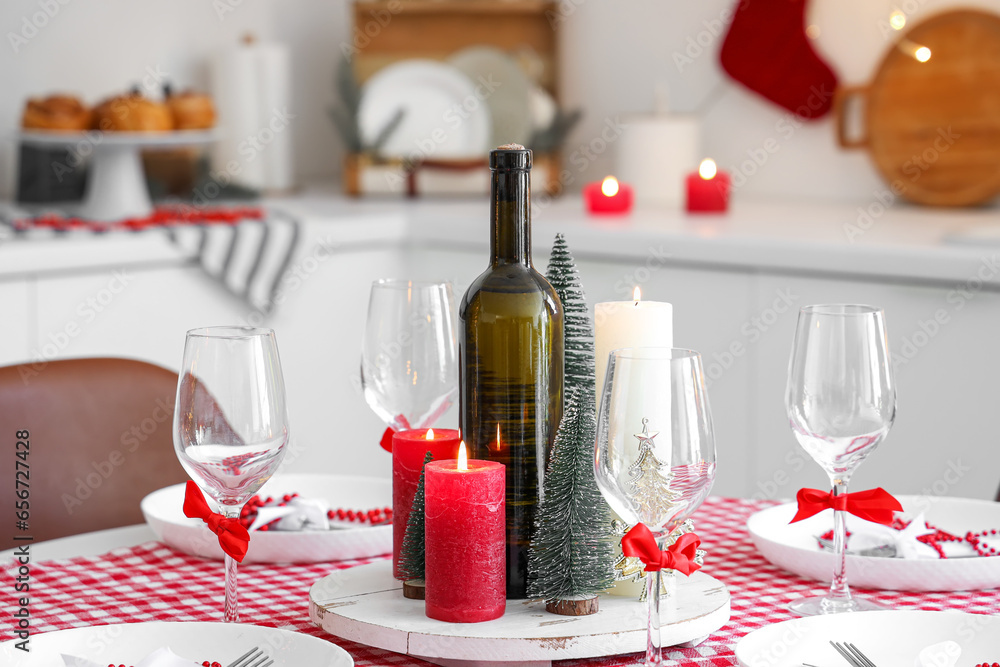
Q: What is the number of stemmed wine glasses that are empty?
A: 4